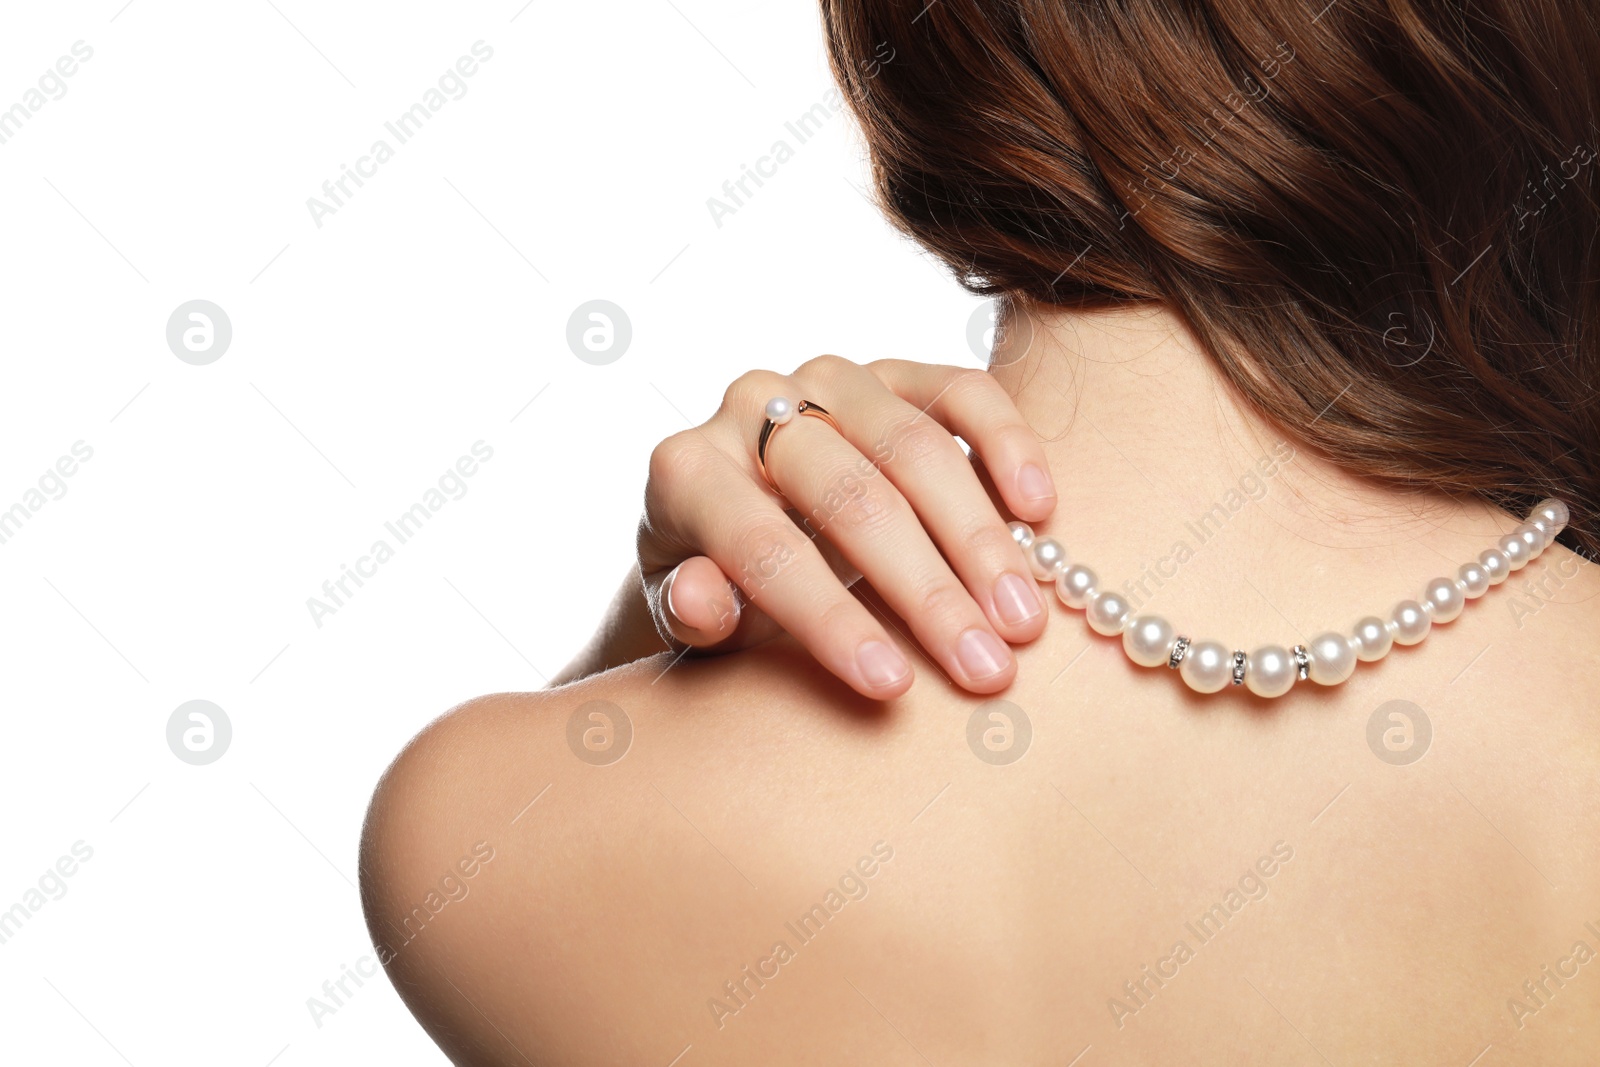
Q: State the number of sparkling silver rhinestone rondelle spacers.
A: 3